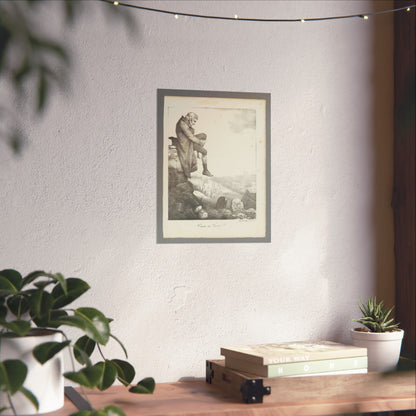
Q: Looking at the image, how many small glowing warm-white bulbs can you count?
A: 6